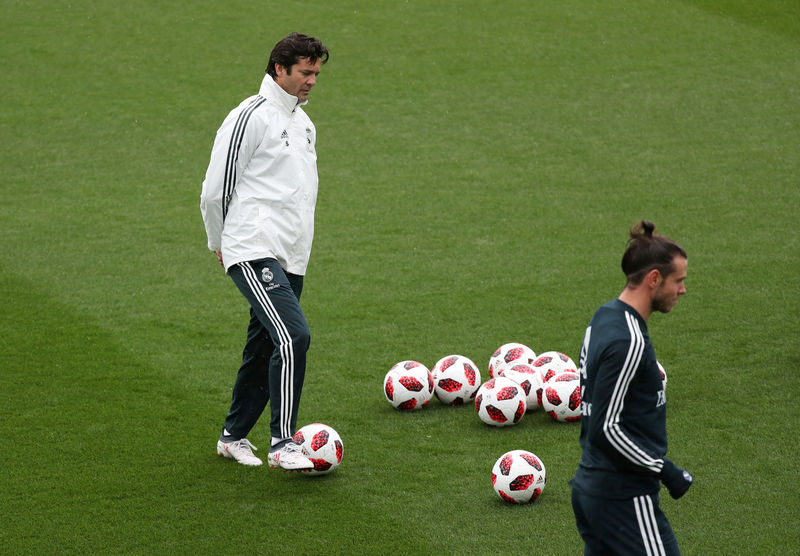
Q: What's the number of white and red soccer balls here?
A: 10